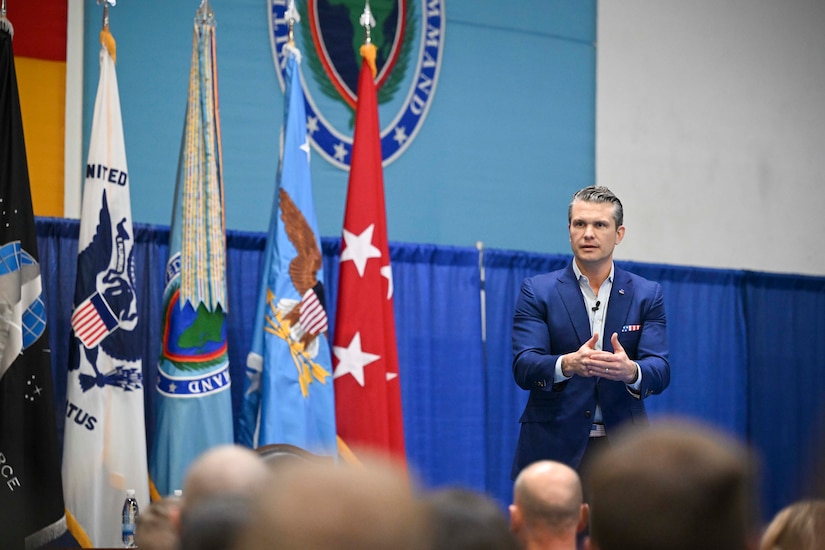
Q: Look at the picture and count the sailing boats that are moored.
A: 0